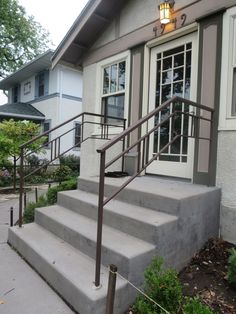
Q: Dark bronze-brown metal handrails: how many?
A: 2